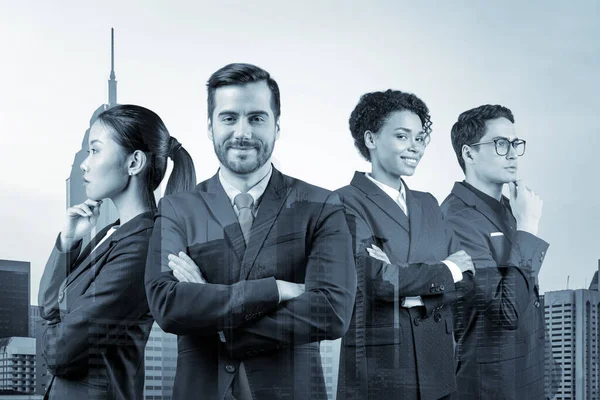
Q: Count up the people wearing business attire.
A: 4